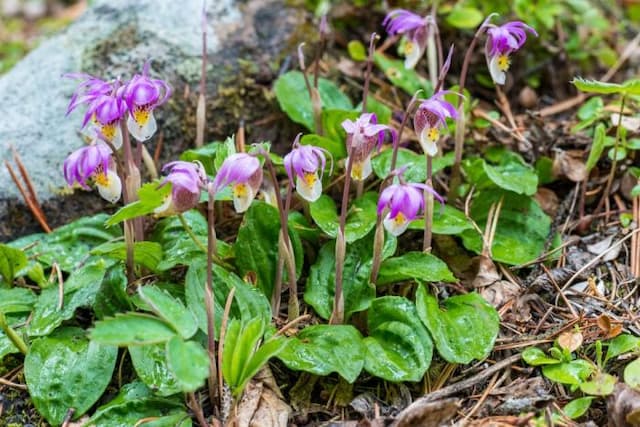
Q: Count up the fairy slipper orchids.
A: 12